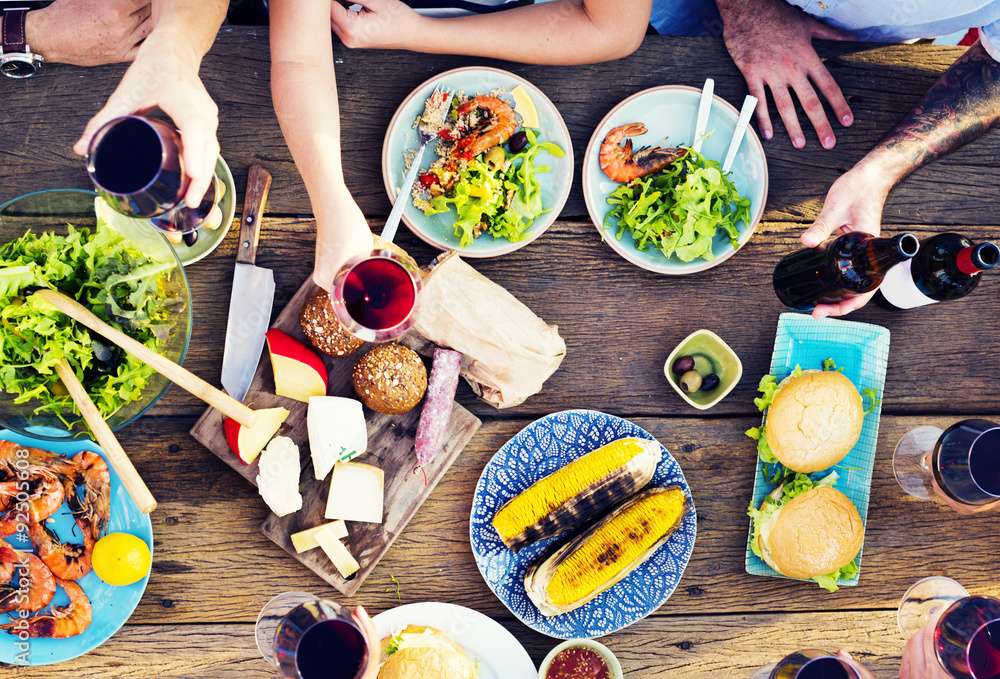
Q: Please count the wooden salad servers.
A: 2